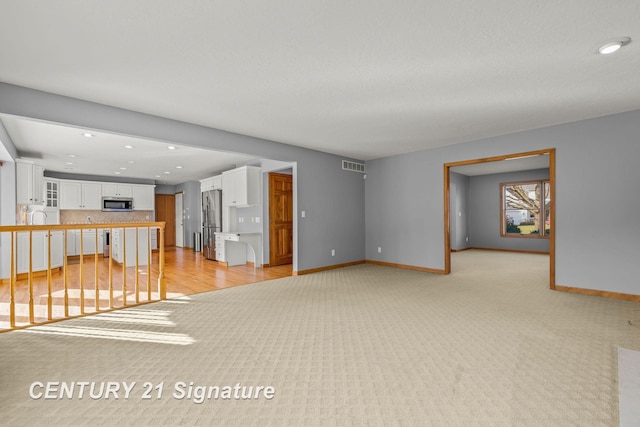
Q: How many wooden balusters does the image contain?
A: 10